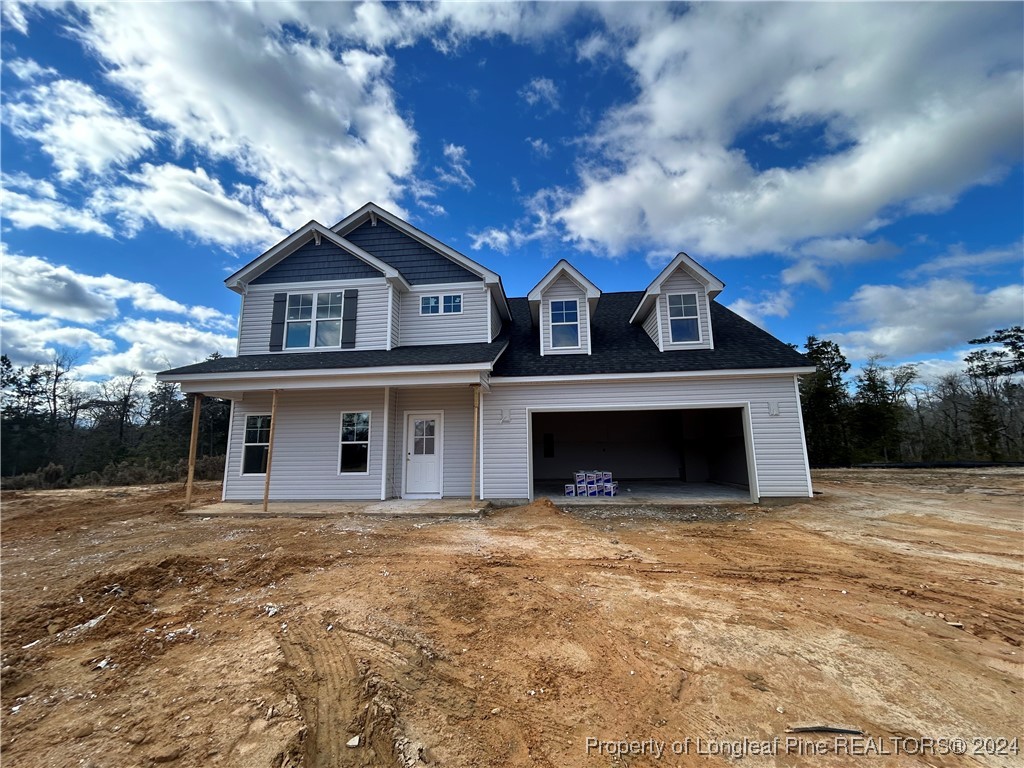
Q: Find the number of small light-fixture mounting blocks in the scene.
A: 2